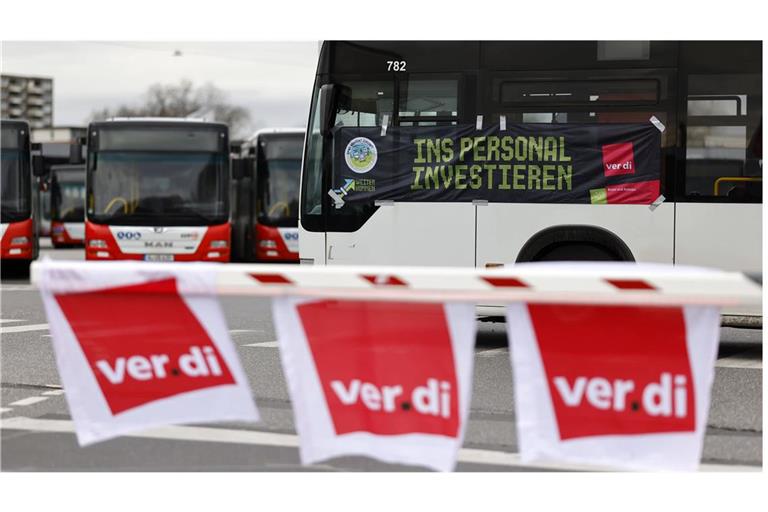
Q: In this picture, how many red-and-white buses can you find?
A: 4